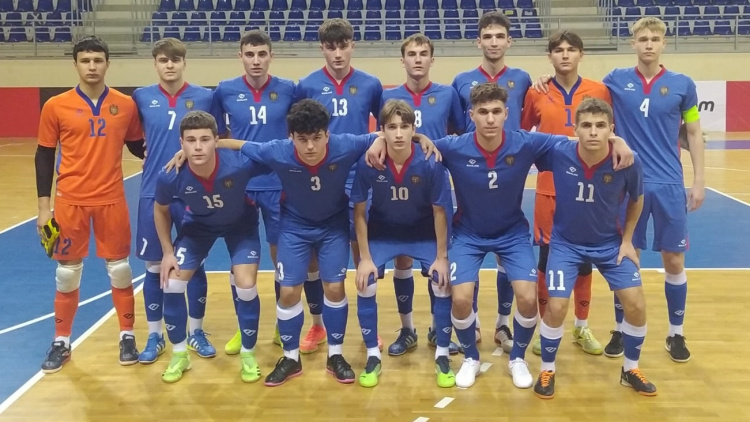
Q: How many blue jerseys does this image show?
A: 11